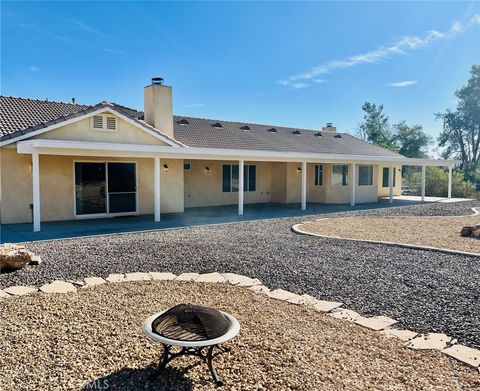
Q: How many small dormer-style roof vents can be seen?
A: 7